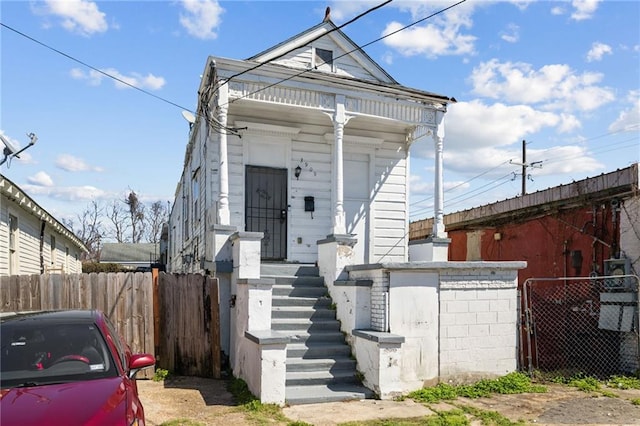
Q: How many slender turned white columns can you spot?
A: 3